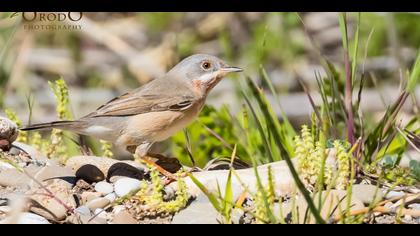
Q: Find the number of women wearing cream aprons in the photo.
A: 0